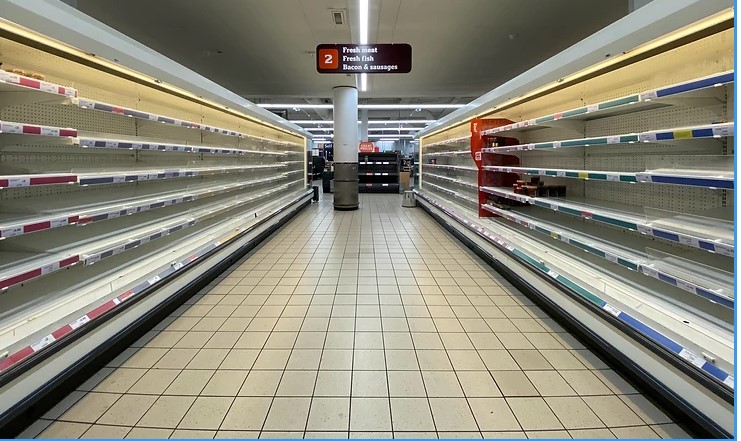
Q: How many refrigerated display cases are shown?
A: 2